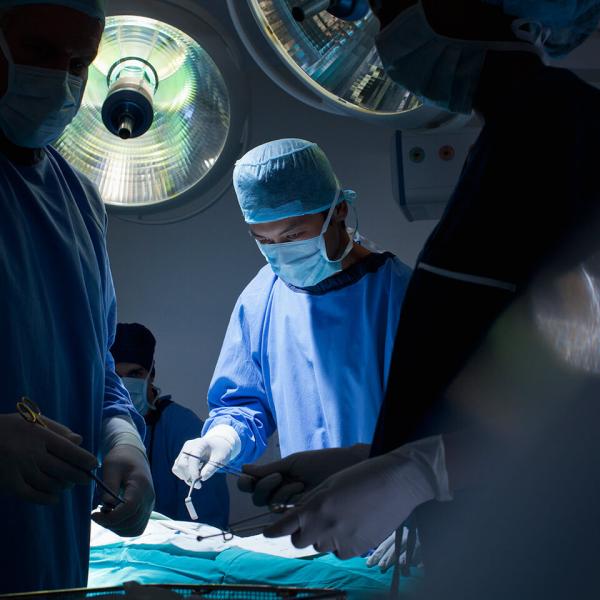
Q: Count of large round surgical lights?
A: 2